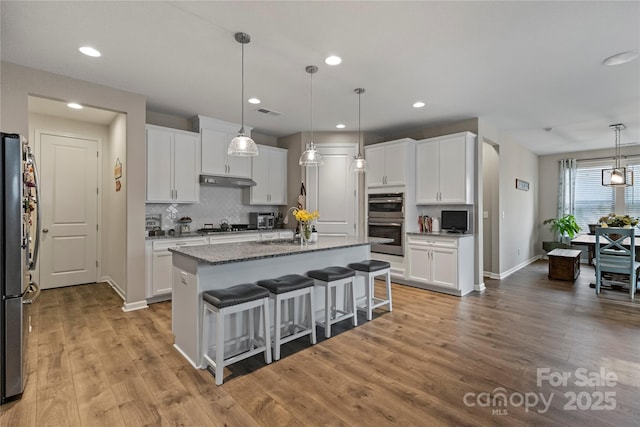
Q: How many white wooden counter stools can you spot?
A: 4